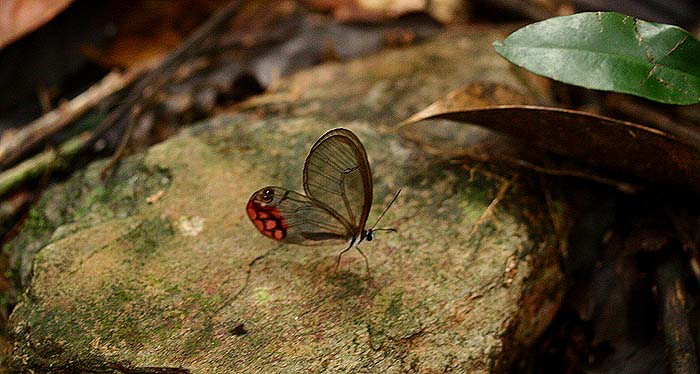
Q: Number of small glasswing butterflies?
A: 1